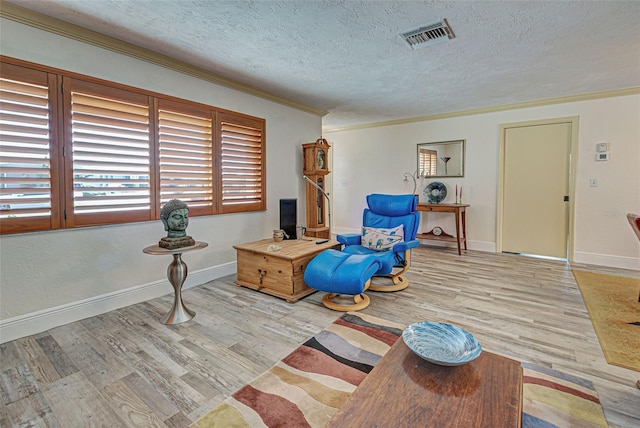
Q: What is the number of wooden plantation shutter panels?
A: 4